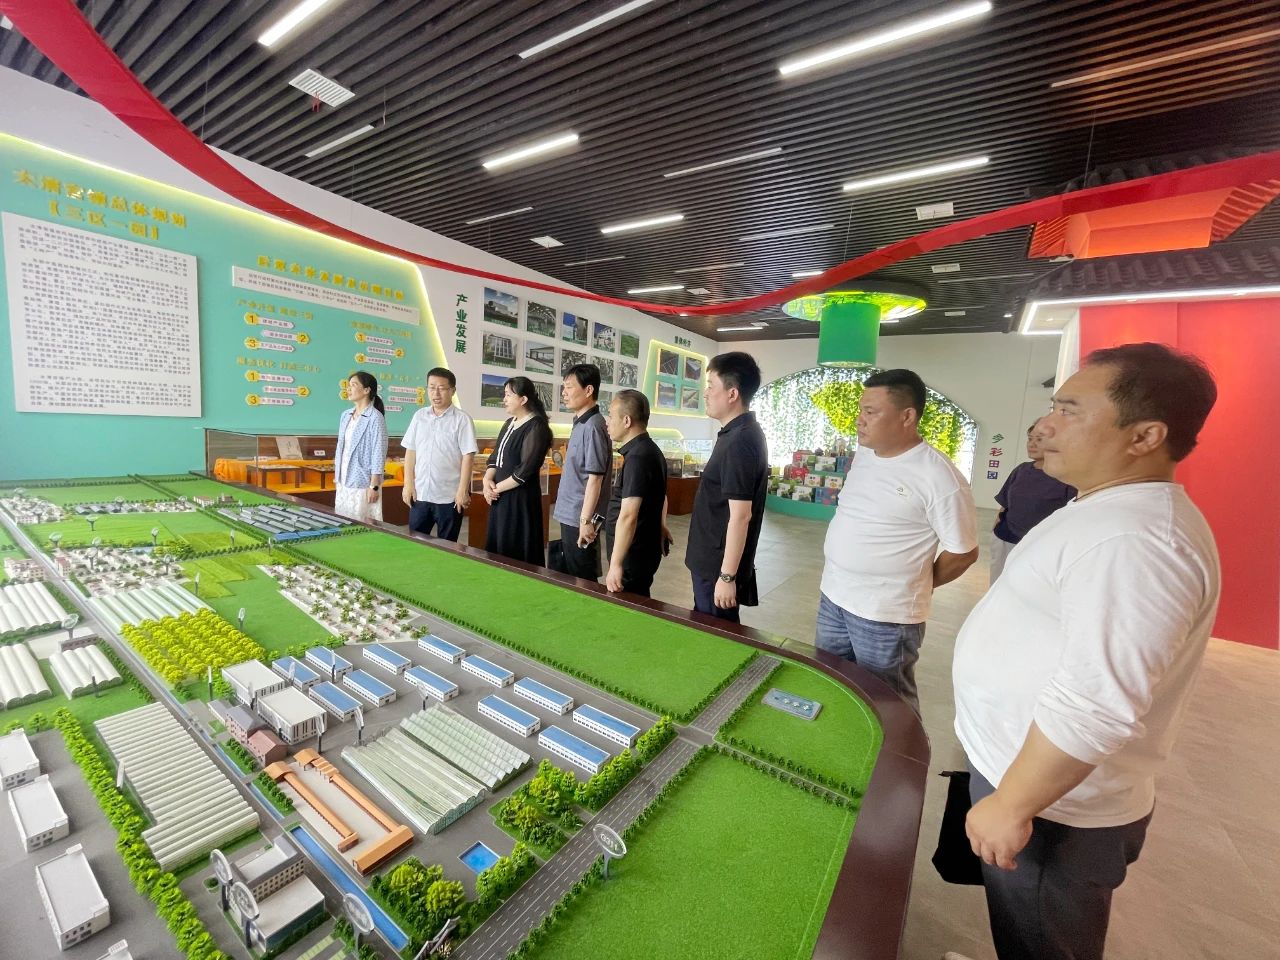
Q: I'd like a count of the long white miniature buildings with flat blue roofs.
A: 12